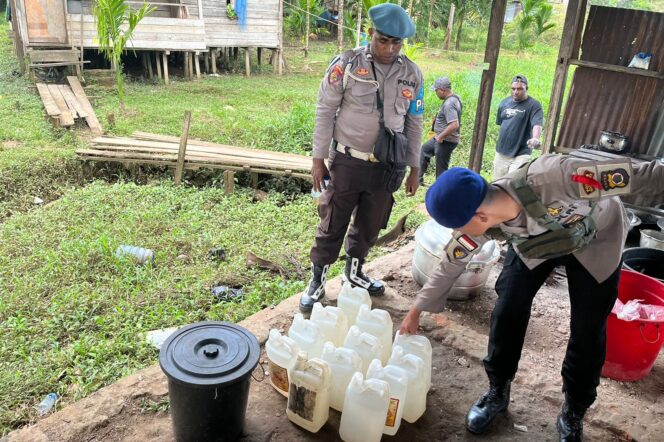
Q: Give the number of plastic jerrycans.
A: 12